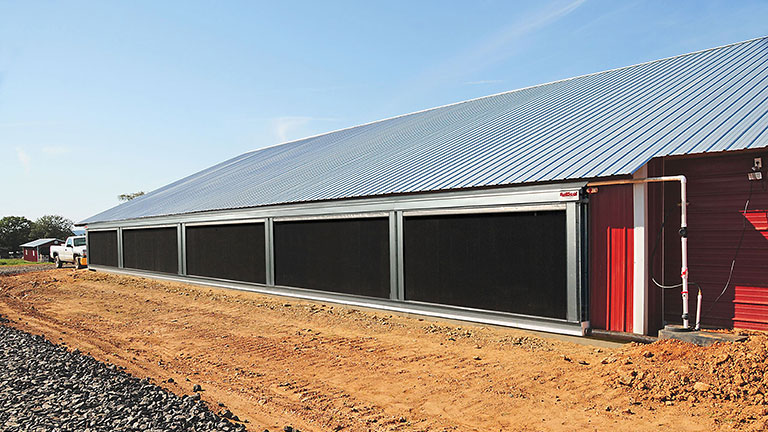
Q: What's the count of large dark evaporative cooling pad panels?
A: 5